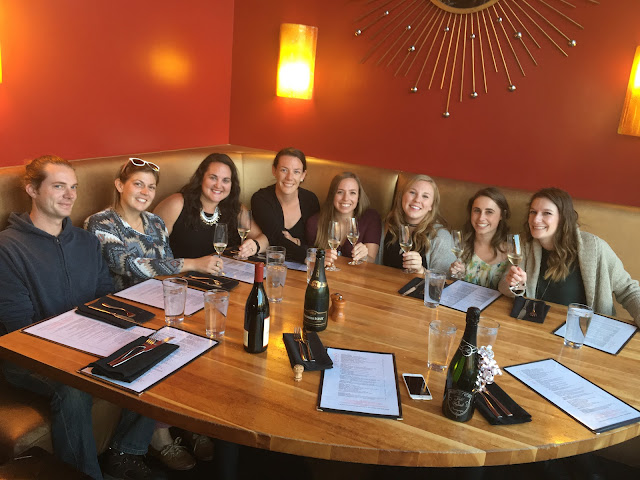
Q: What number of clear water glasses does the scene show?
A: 9